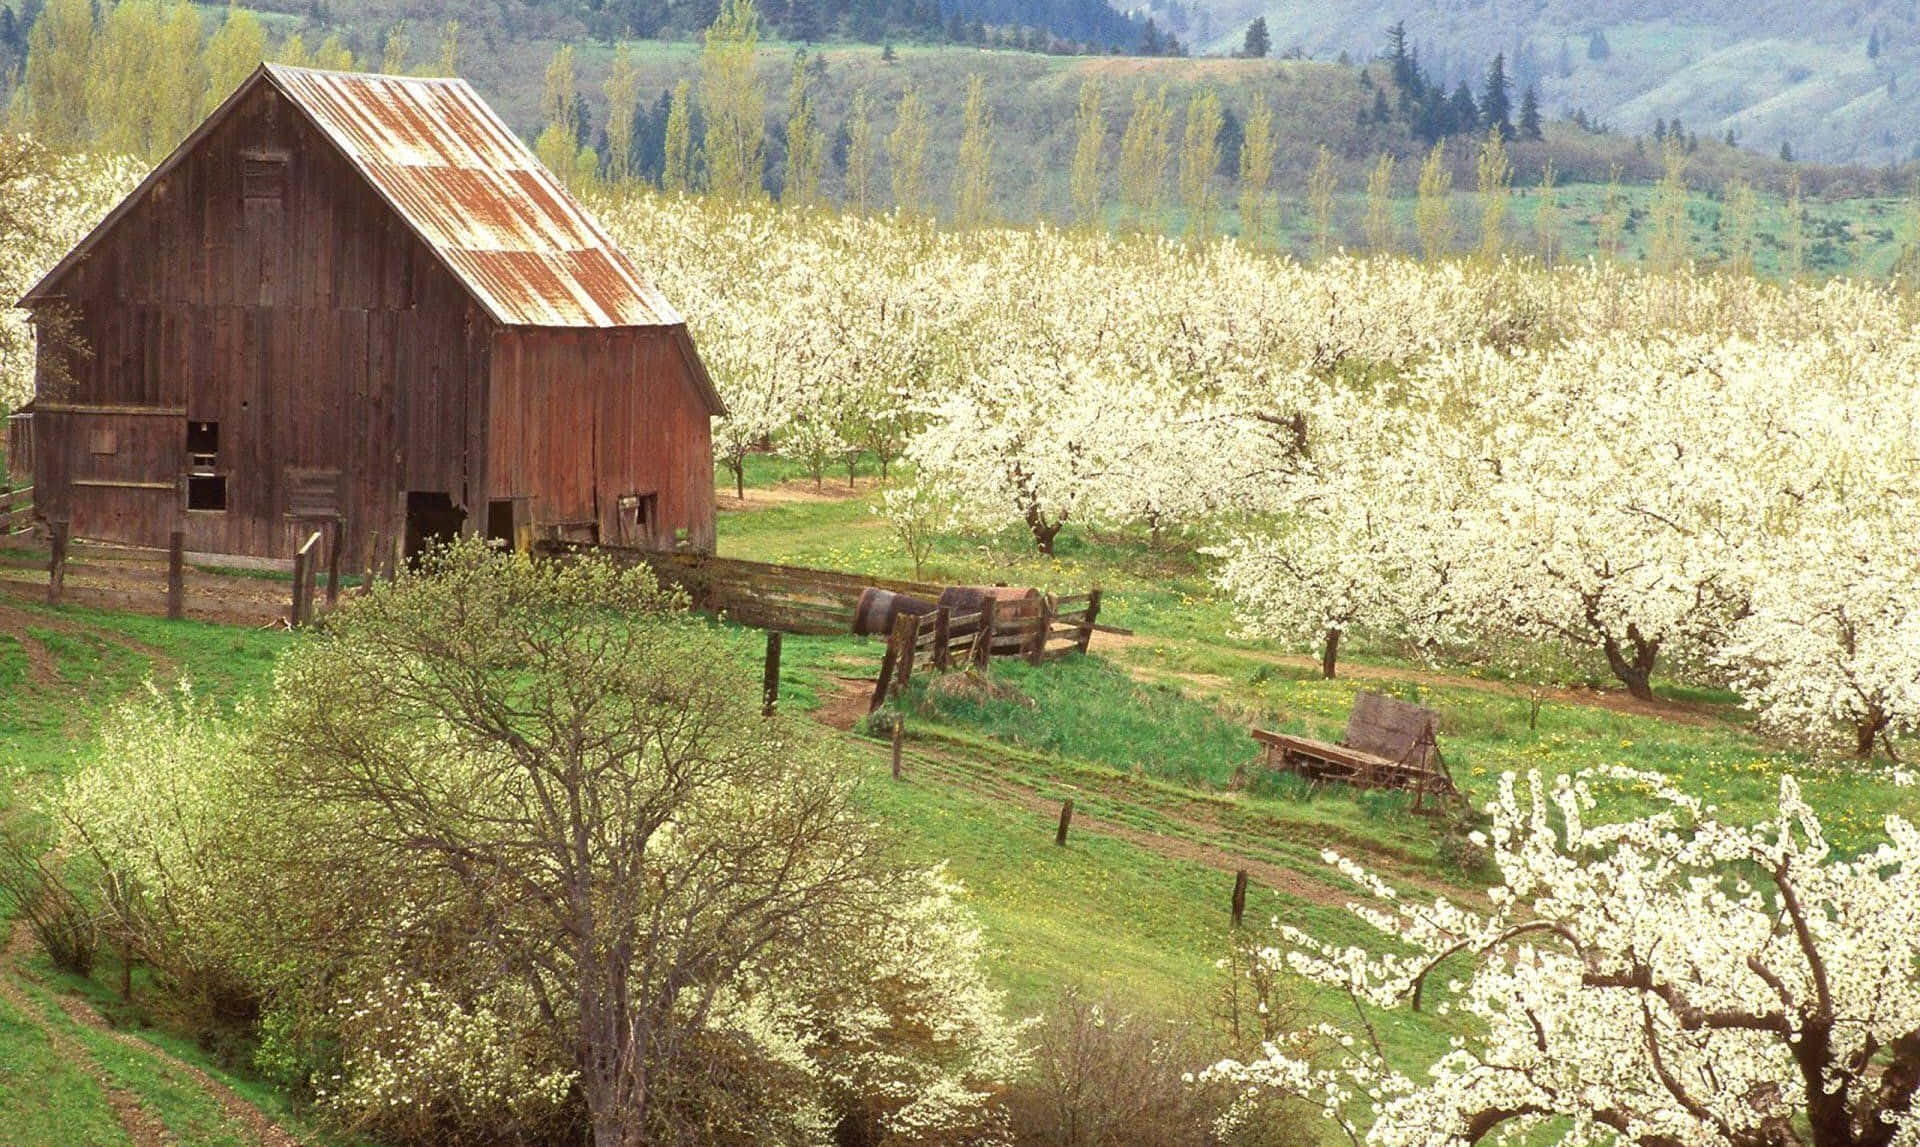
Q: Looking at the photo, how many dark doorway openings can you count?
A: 2